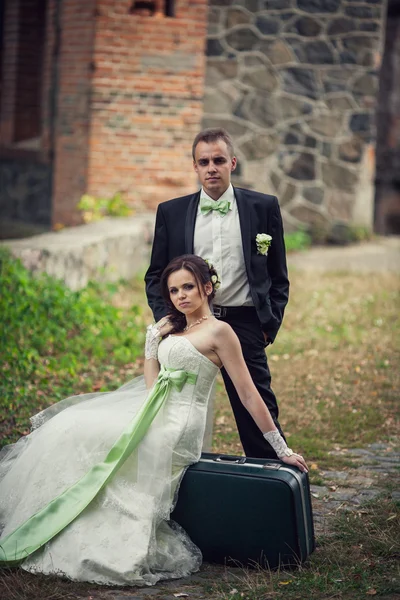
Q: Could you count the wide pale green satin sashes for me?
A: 1